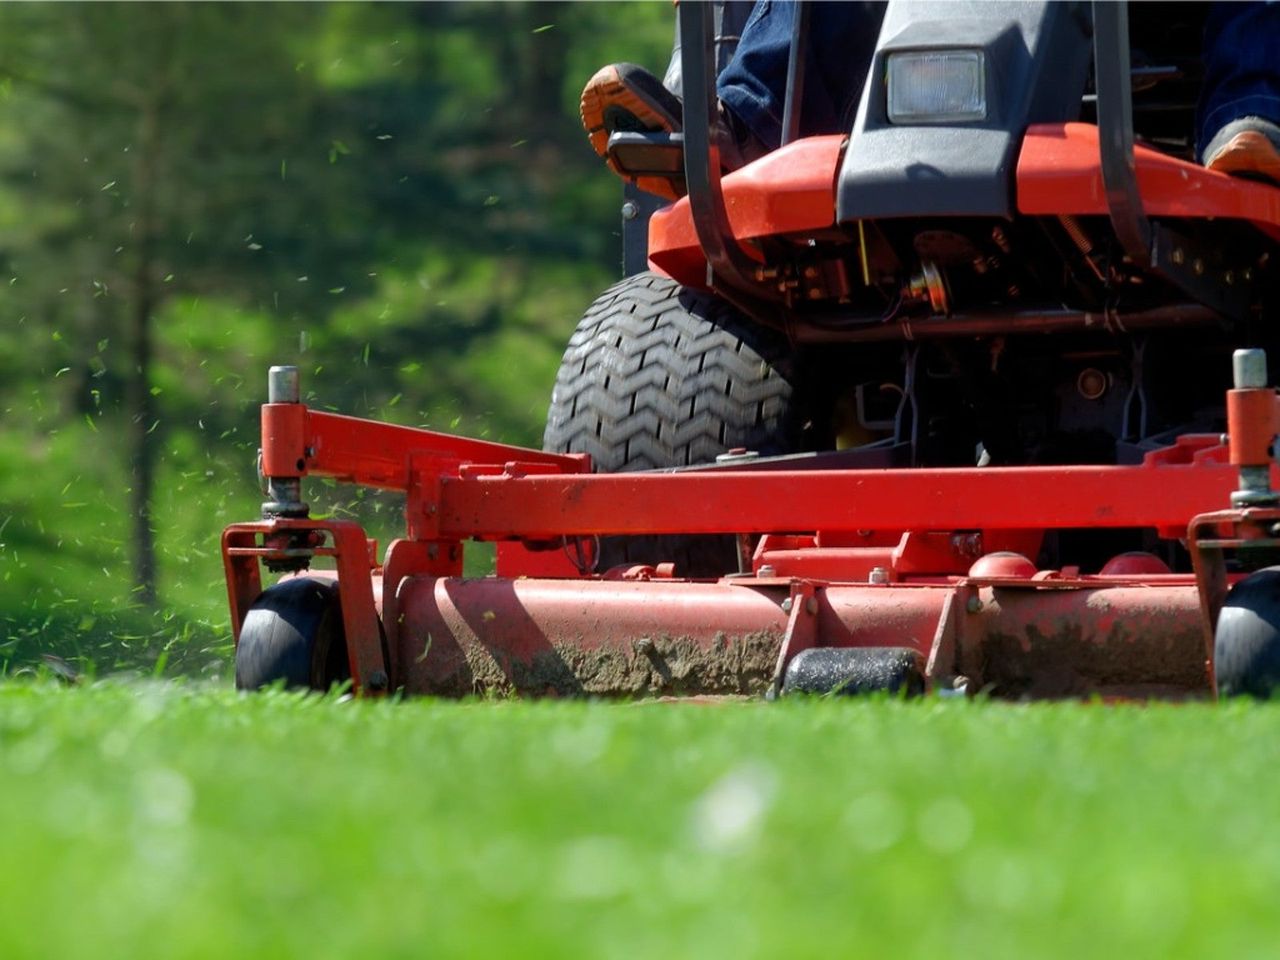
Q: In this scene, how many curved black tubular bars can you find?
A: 2